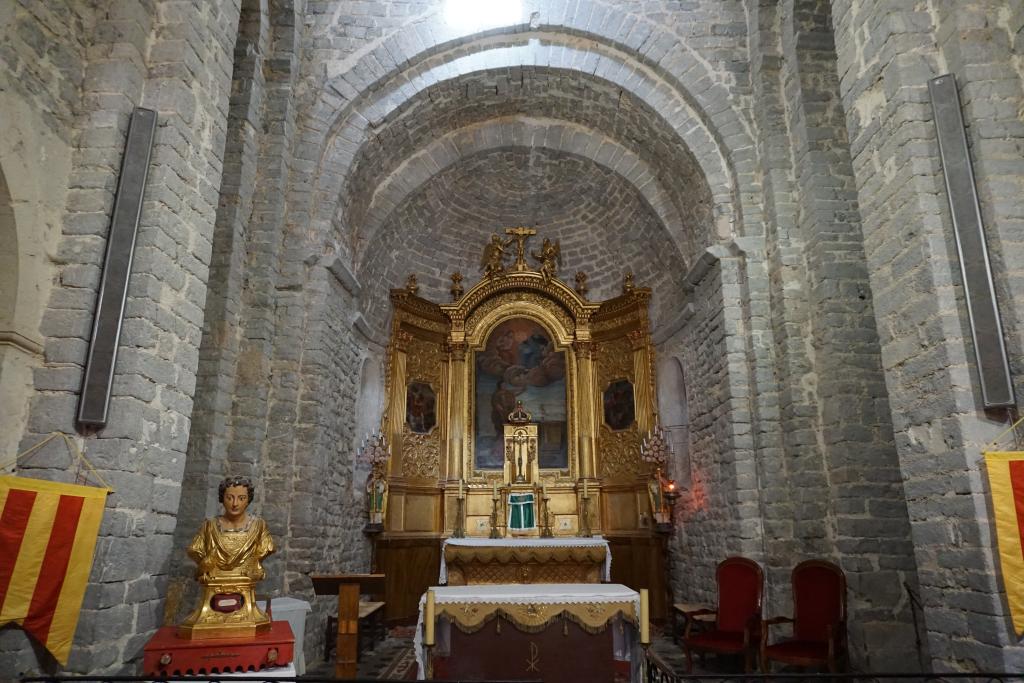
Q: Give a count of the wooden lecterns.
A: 1